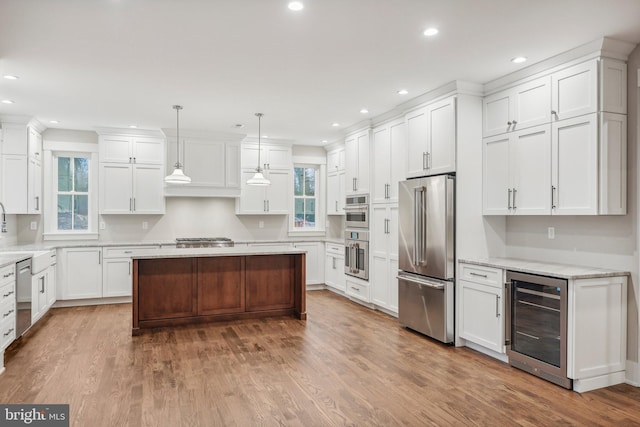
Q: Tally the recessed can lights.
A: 12